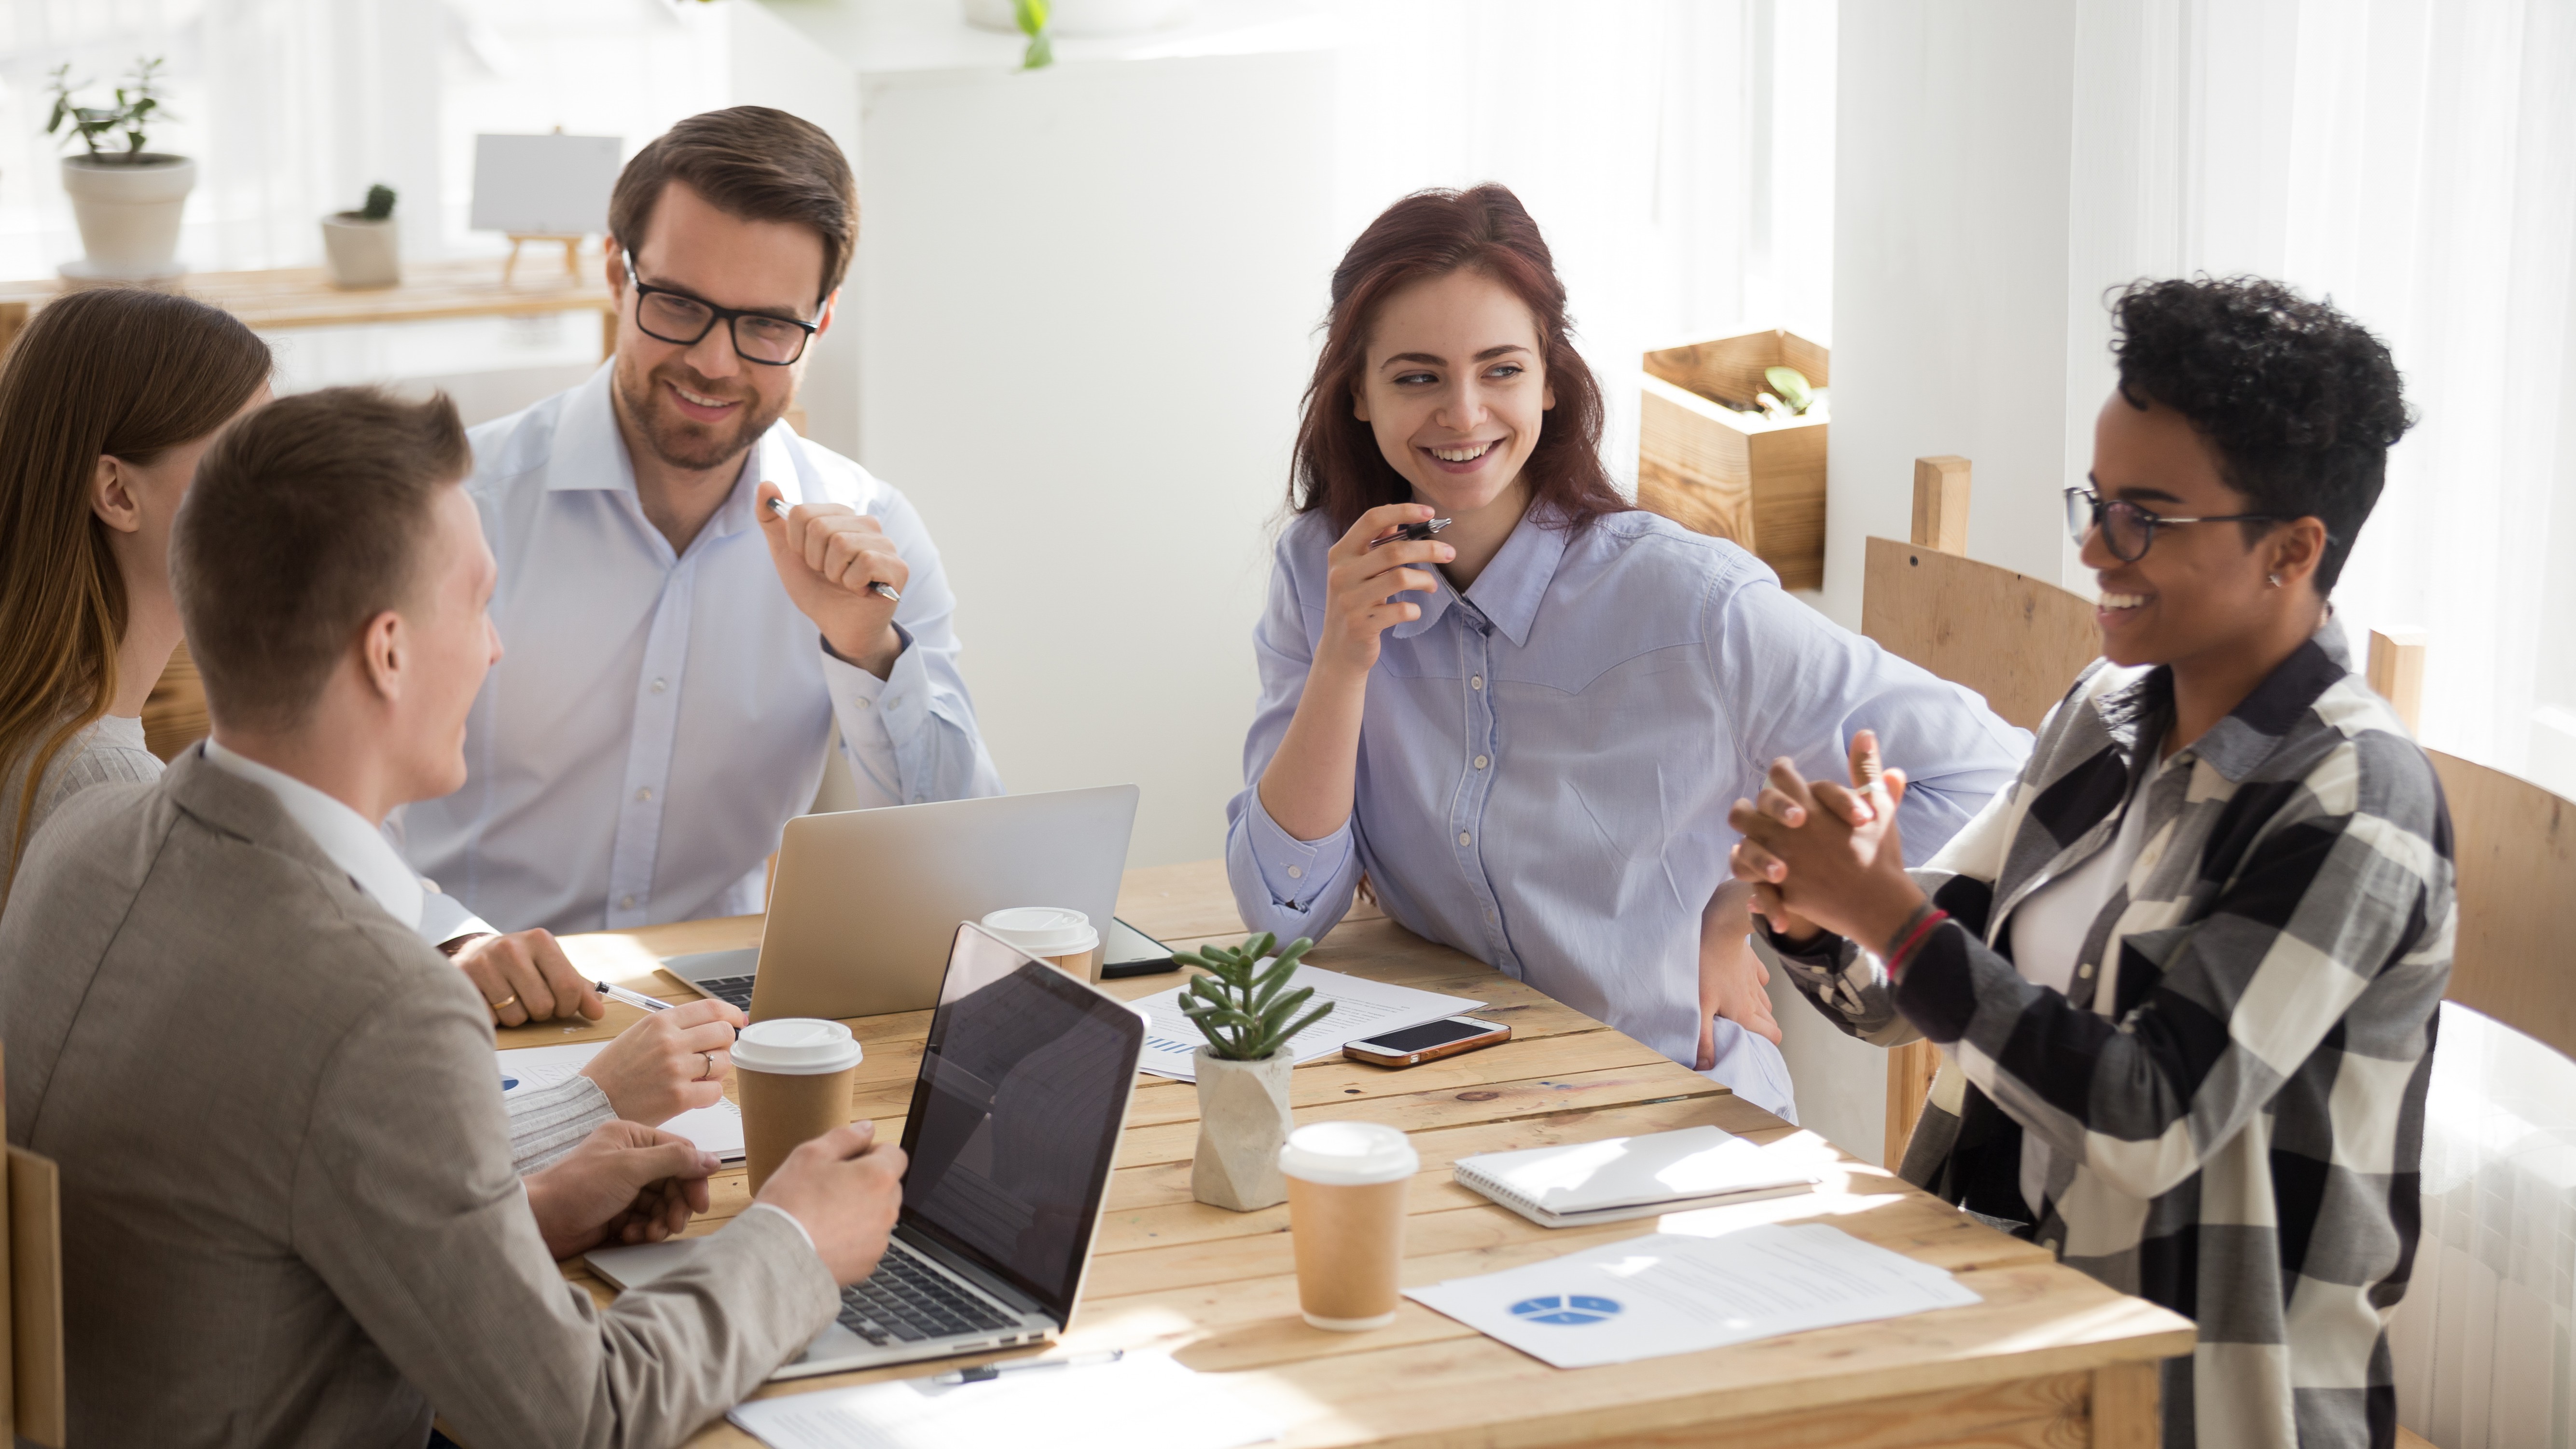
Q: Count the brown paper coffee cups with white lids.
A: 3